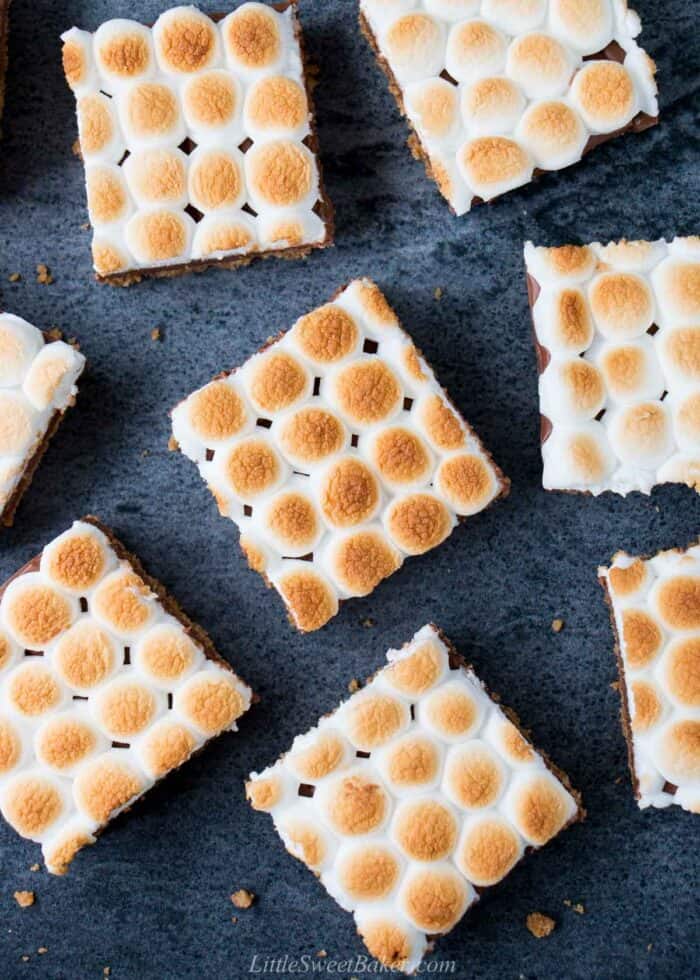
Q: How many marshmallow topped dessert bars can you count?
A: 8